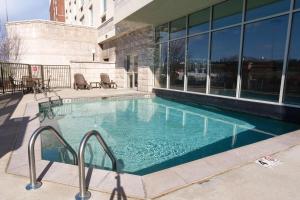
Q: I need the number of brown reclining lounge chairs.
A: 2